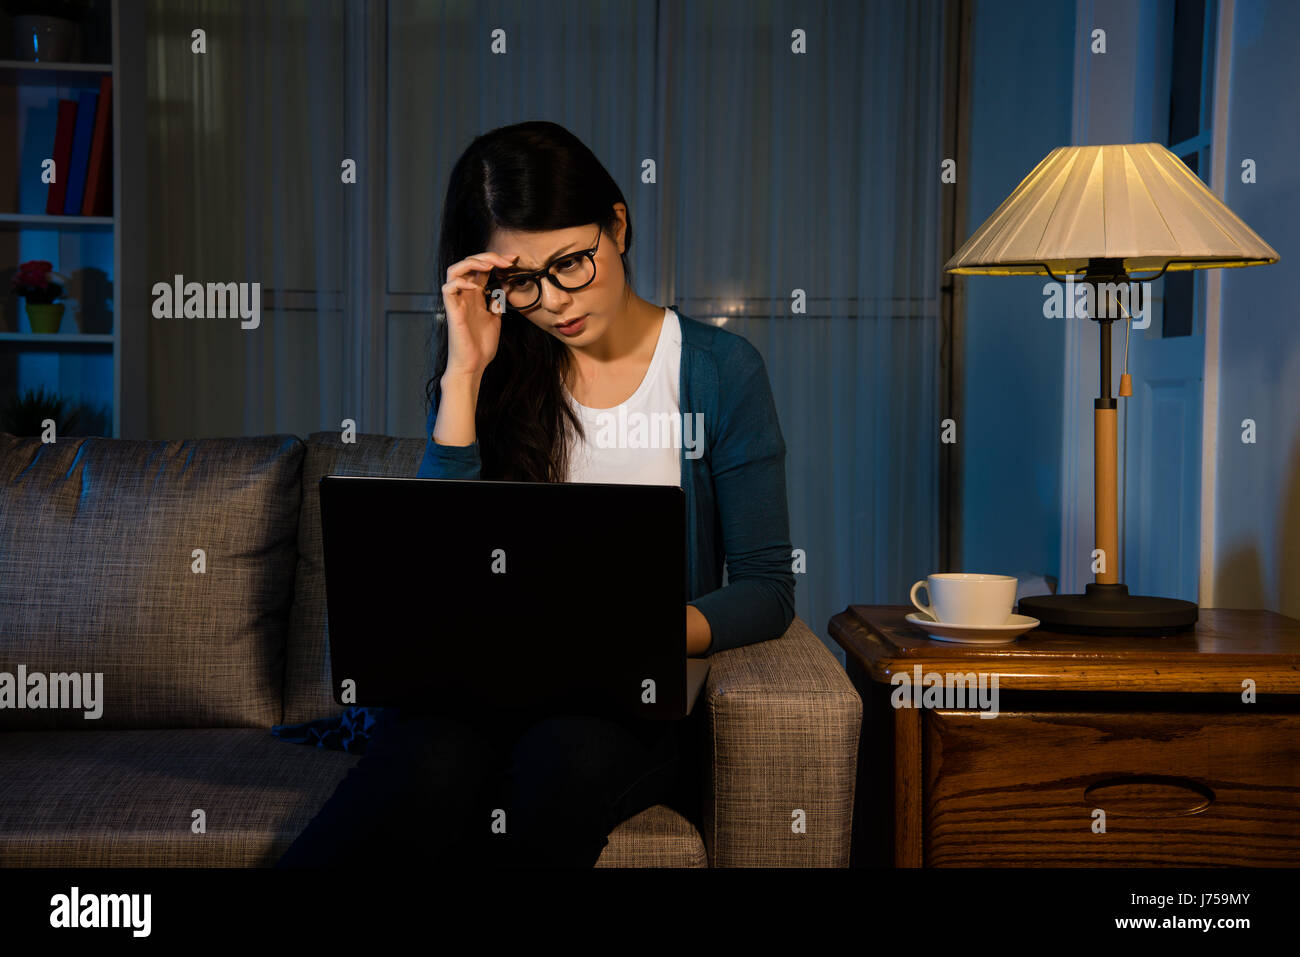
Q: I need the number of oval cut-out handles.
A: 1